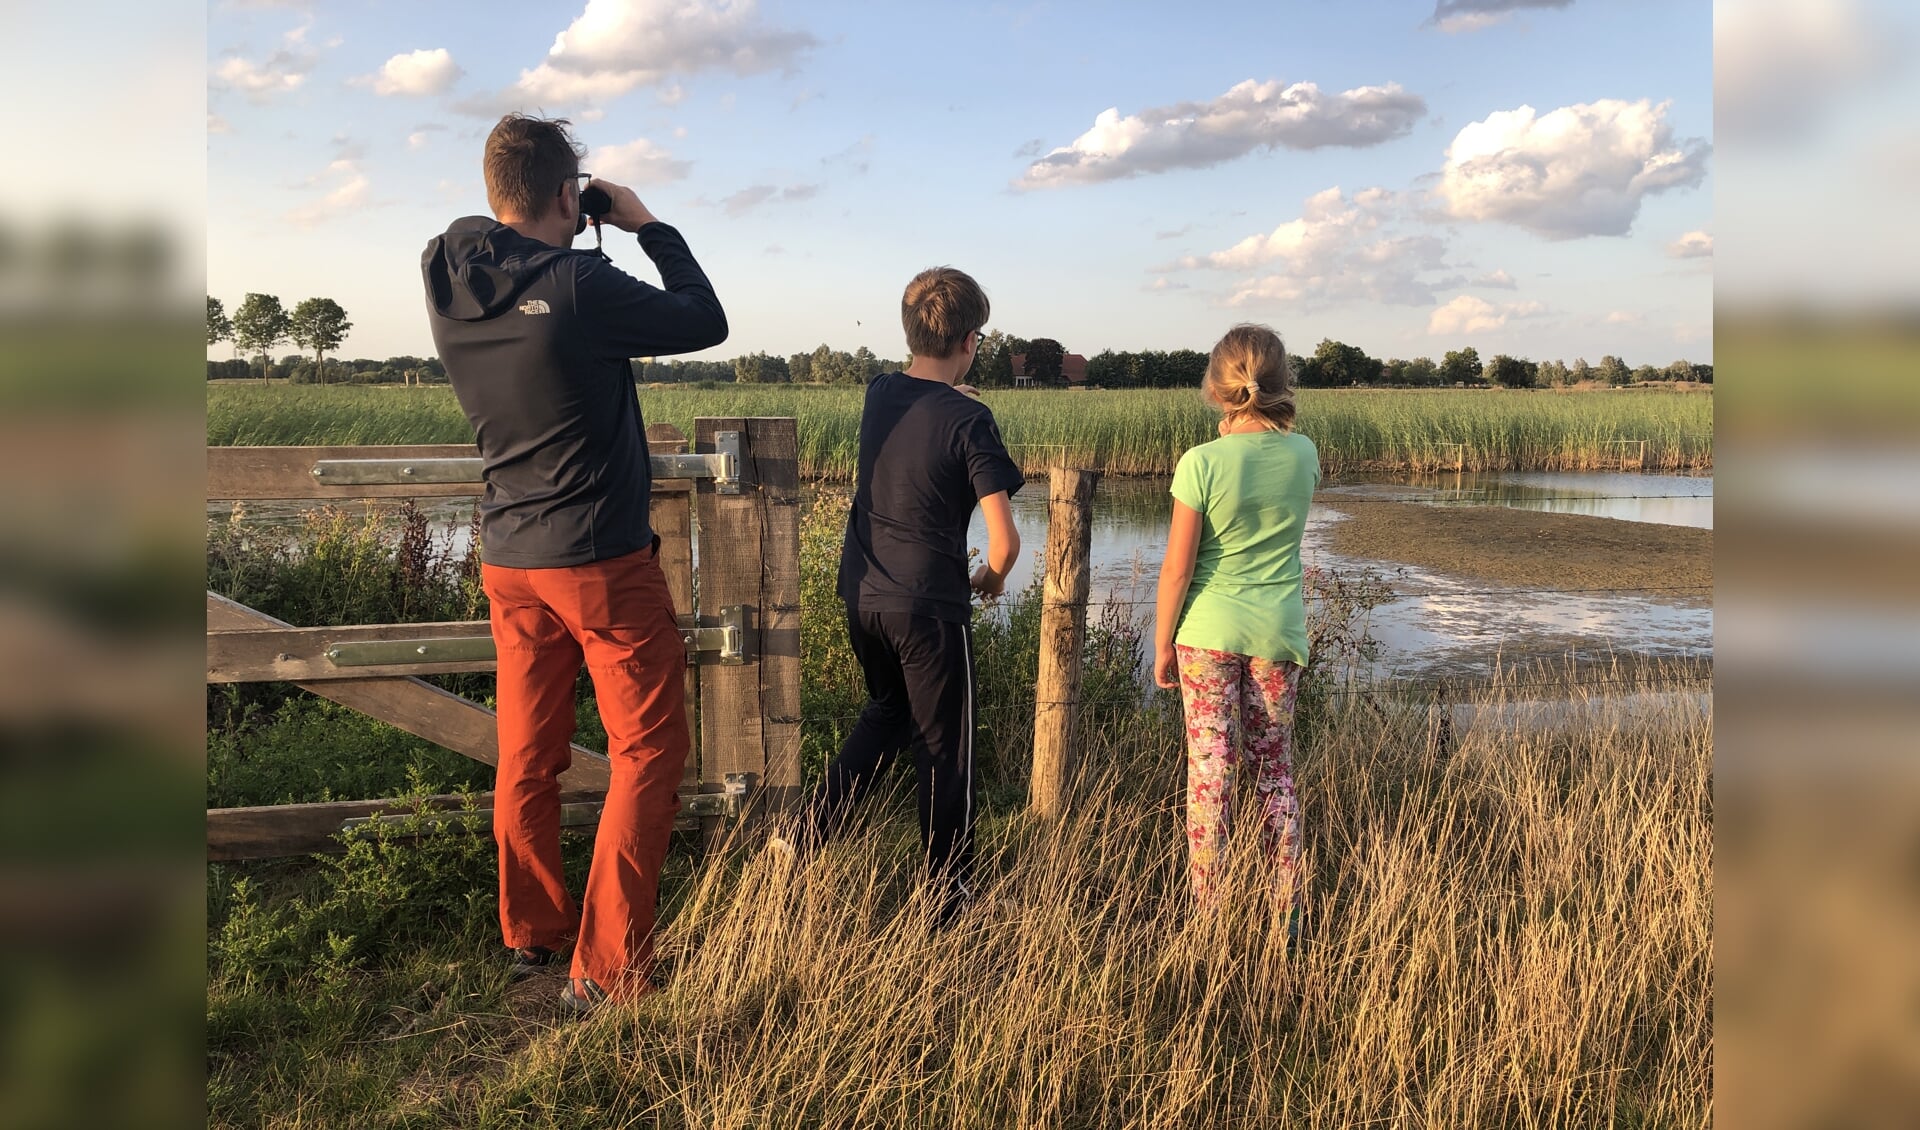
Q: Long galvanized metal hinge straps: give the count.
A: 3